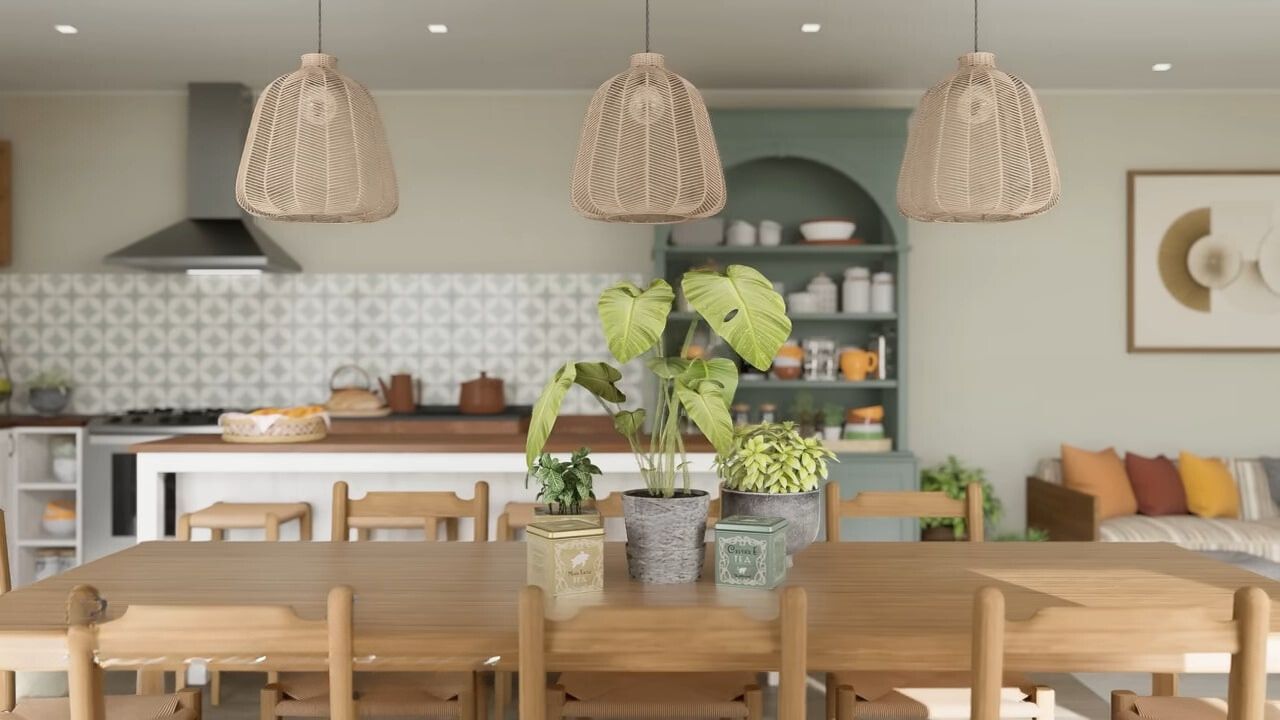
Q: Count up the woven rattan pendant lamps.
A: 3